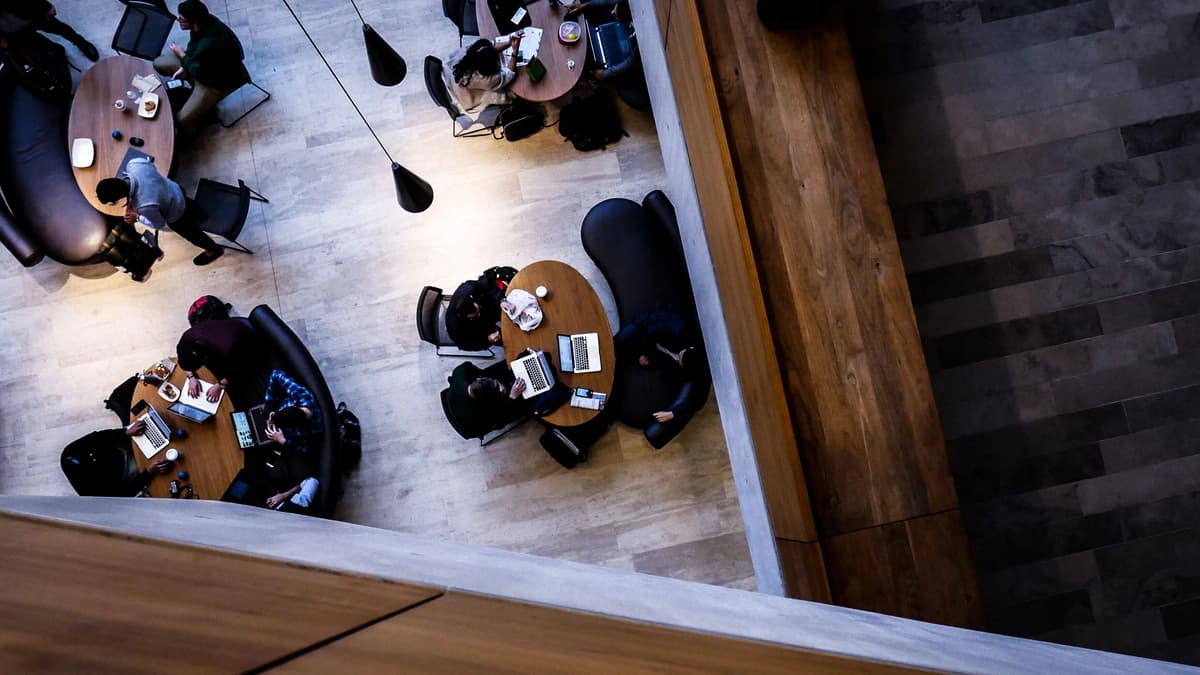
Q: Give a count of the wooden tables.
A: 4